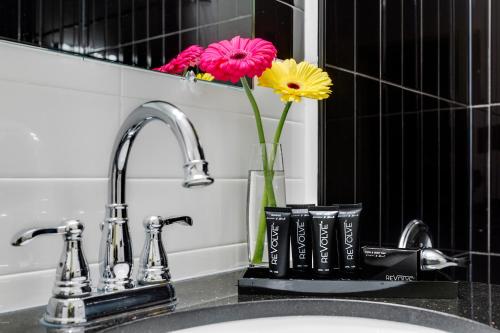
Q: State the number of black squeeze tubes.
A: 4